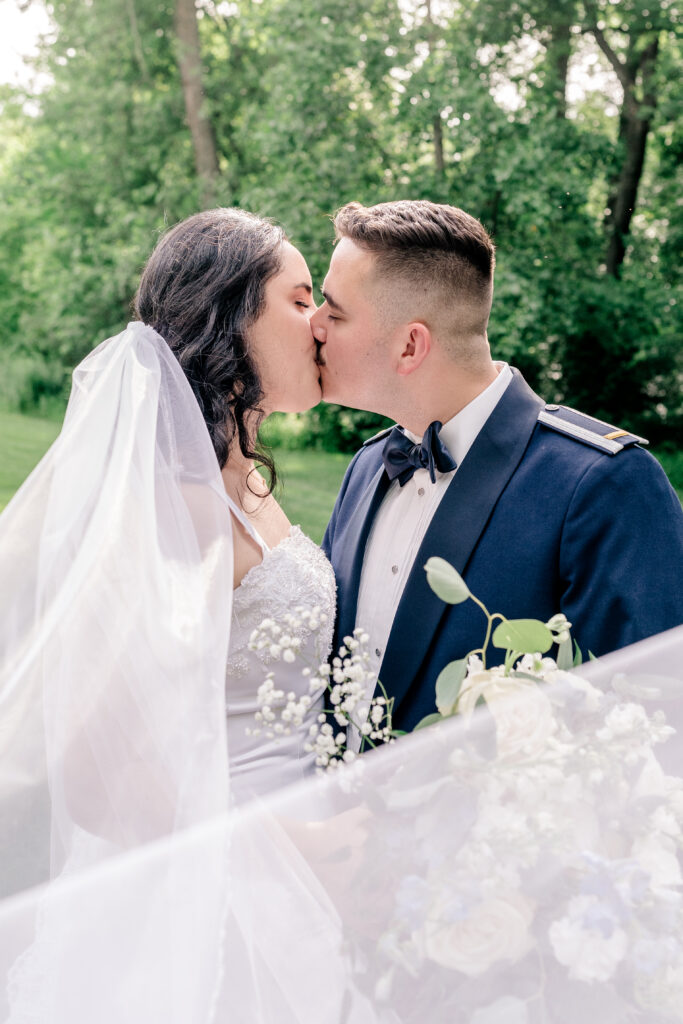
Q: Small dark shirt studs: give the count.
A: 3